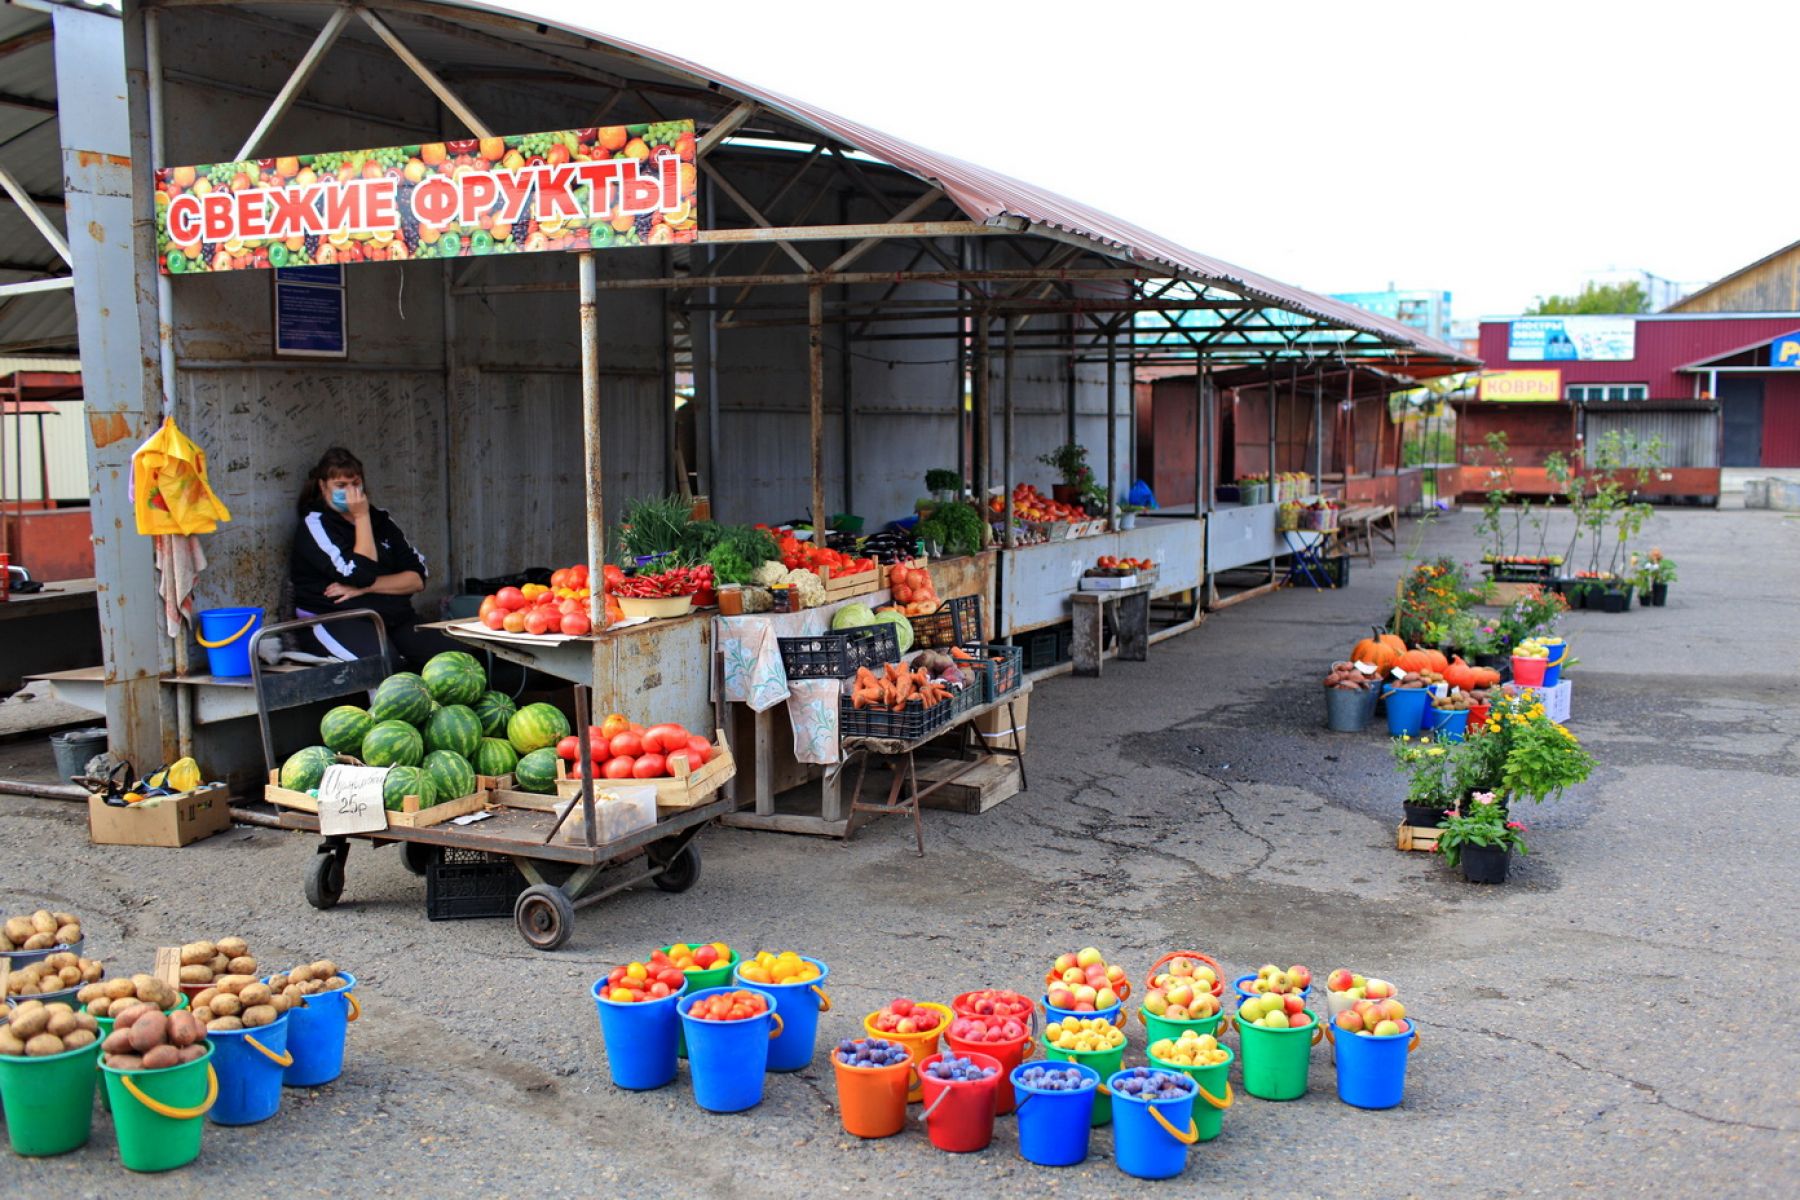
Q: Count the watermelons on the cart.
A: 12